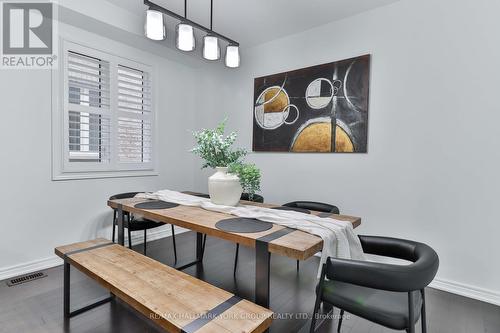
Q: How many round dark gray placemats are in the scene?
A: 3